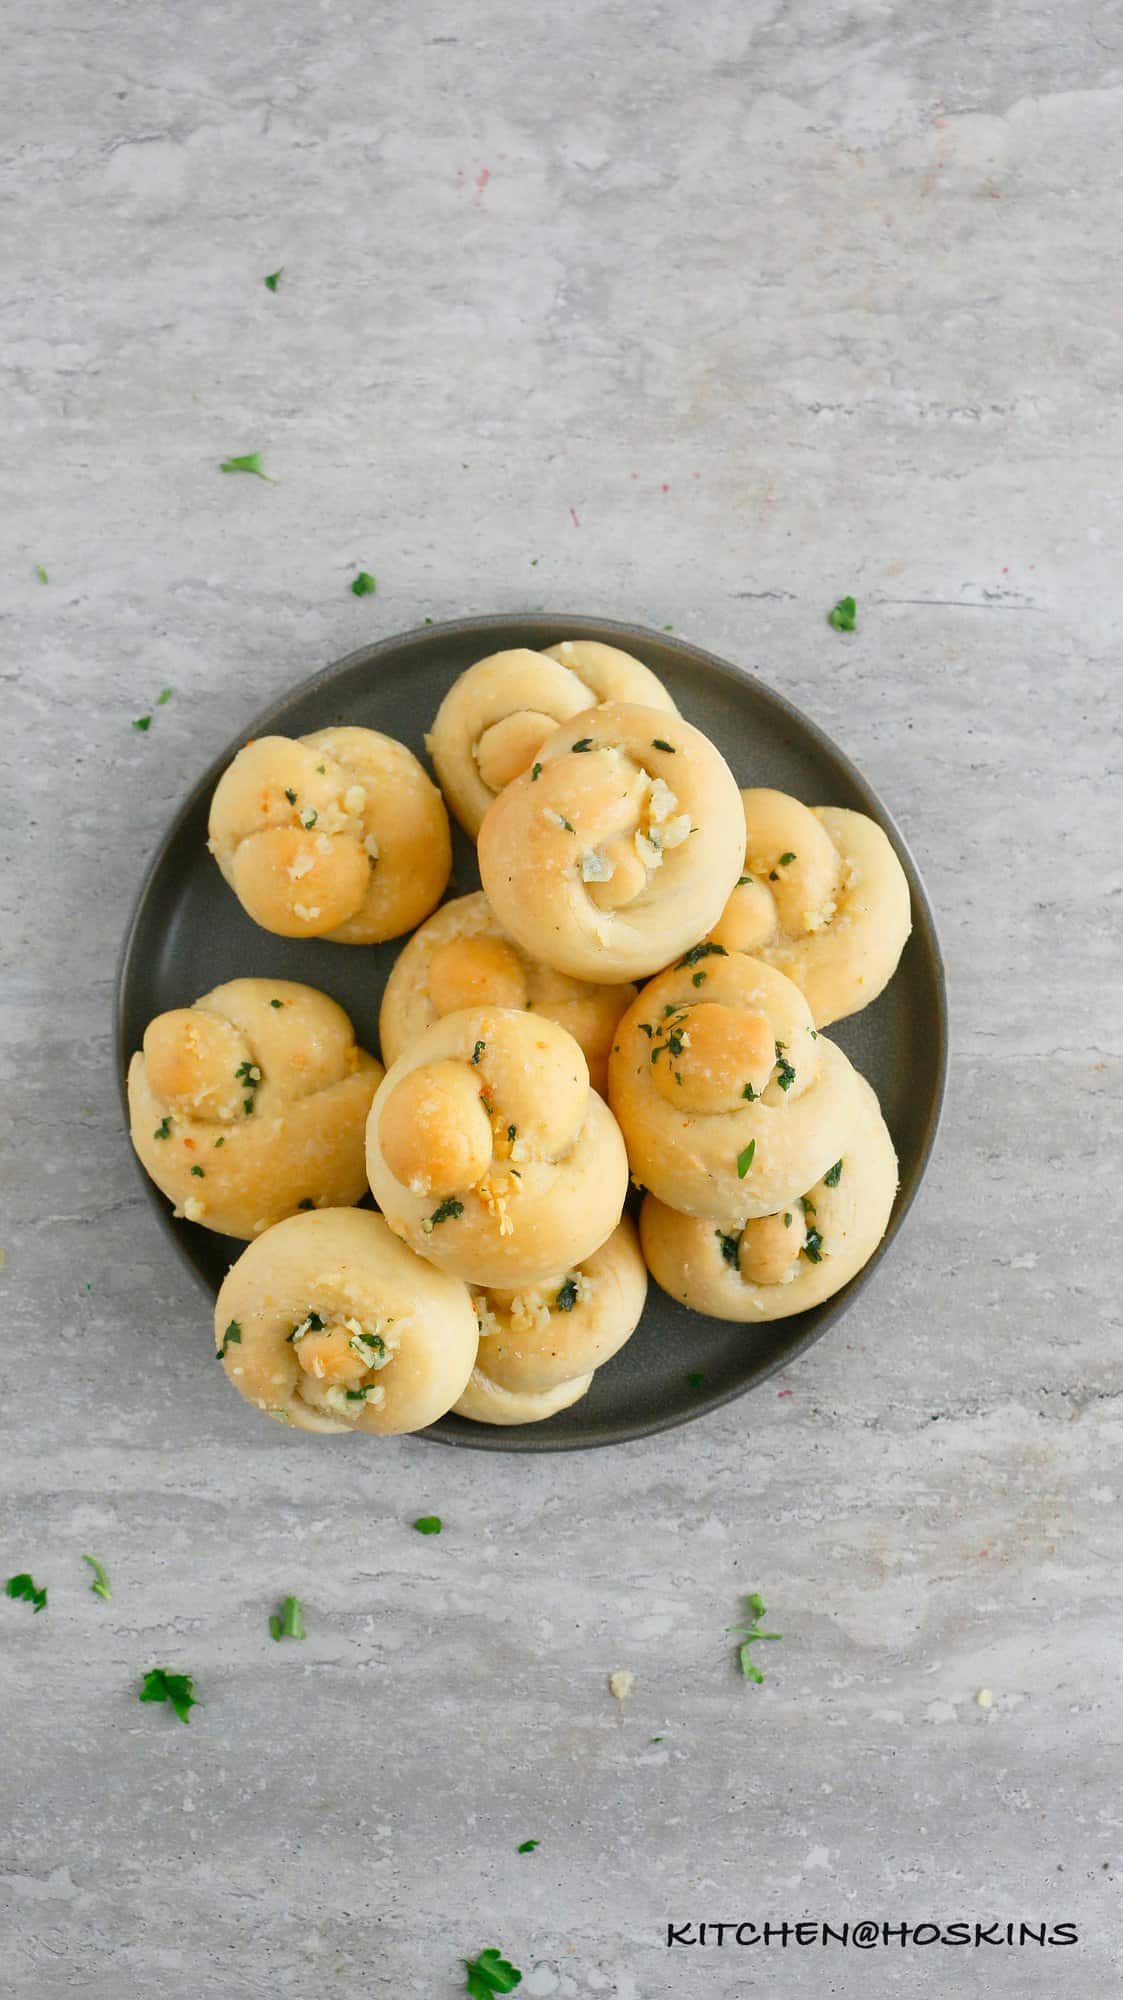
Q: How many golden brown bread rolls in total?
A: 11